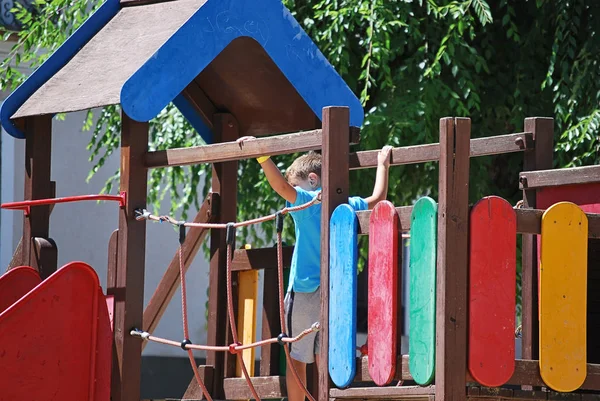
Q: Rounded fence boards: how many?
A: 5